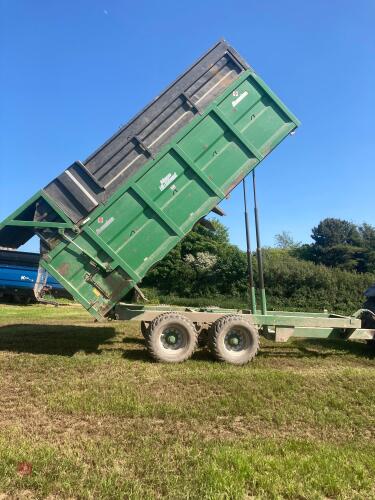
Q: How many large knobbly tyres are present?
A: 2